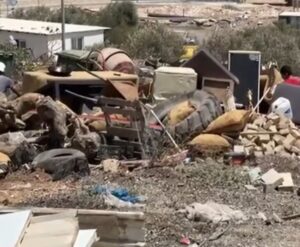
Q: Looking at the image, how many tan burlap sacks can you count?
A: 3